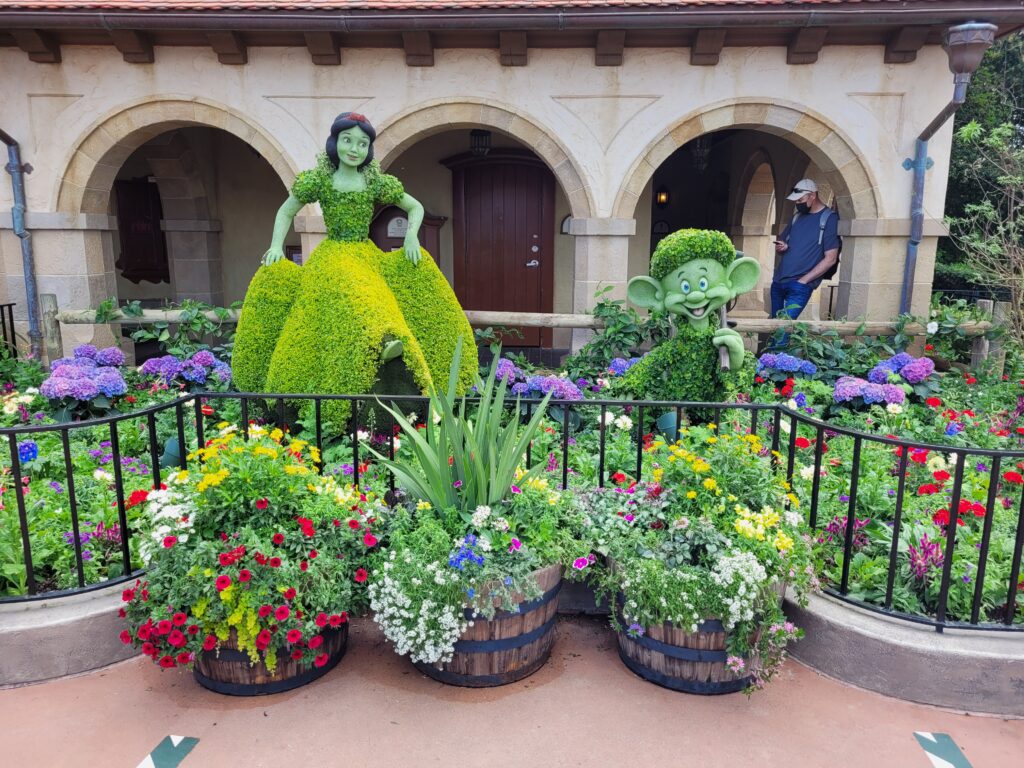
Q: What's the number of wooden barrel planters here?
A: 3